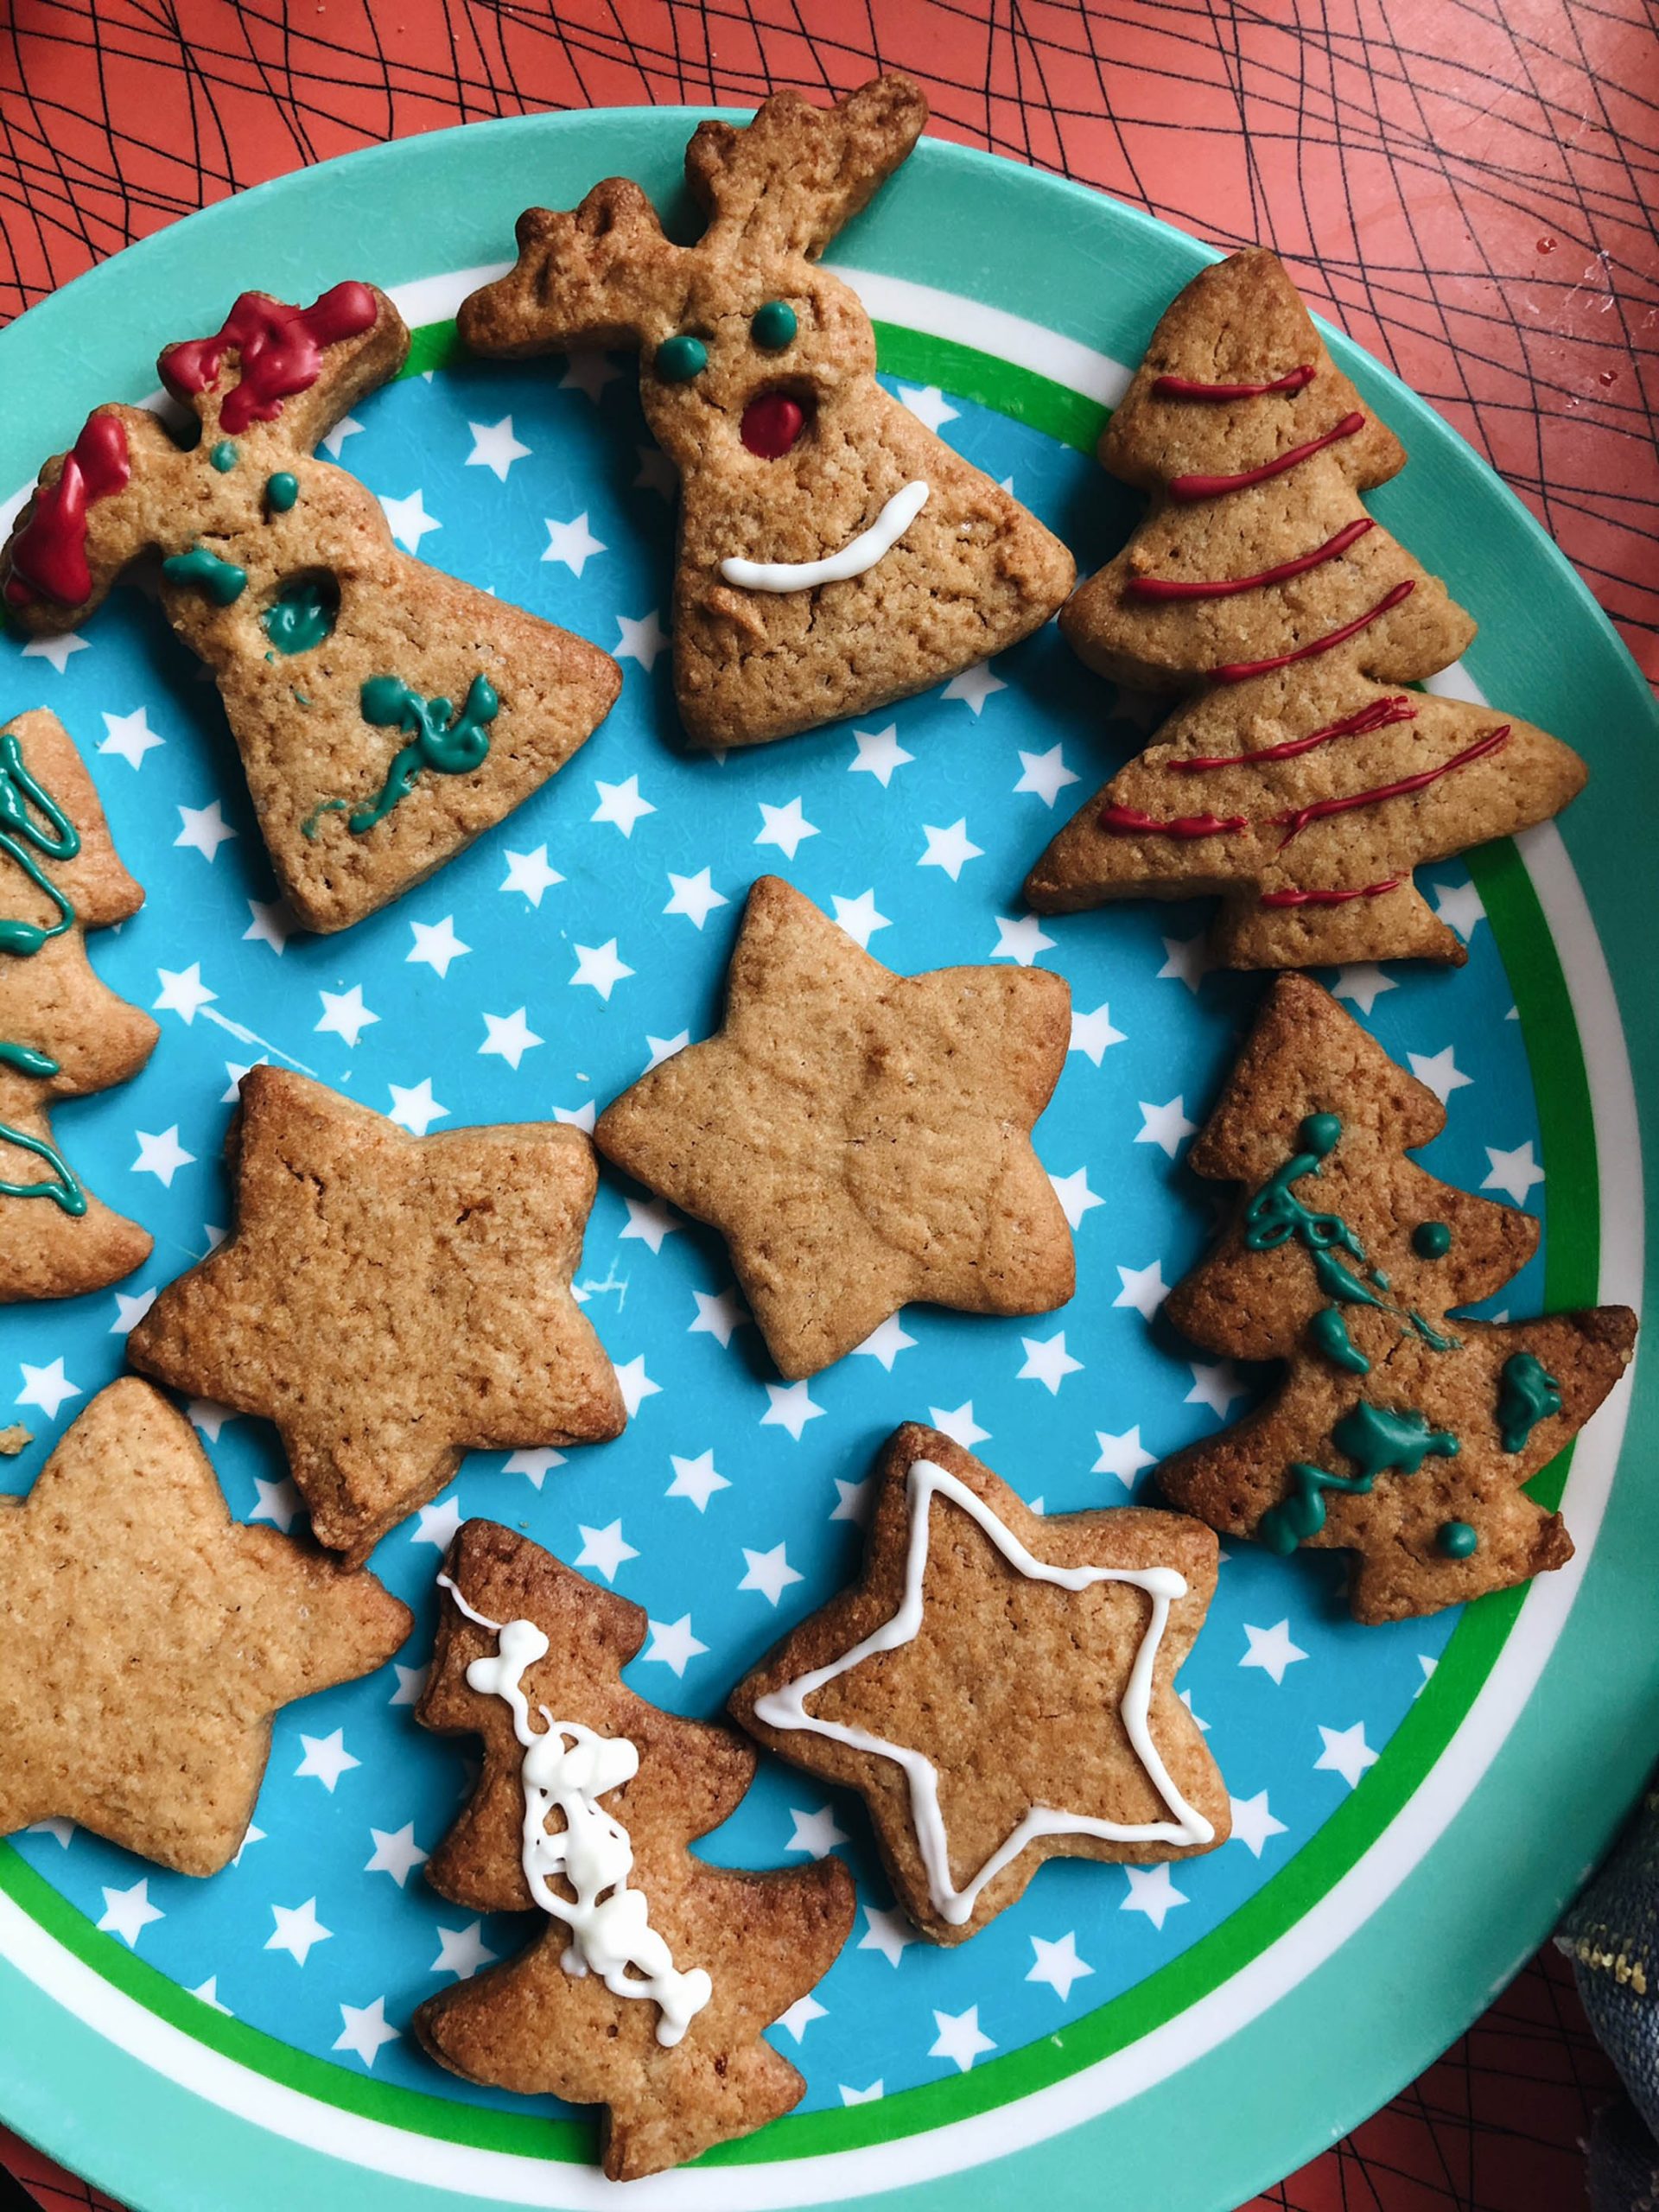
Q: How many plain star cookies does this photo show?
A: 3